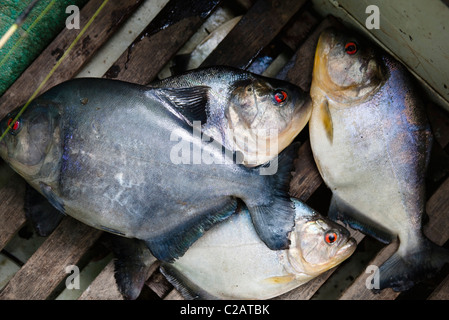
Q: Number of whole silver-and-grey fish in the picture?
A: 4